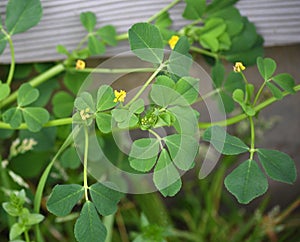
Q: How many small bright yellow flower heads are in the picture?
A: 4